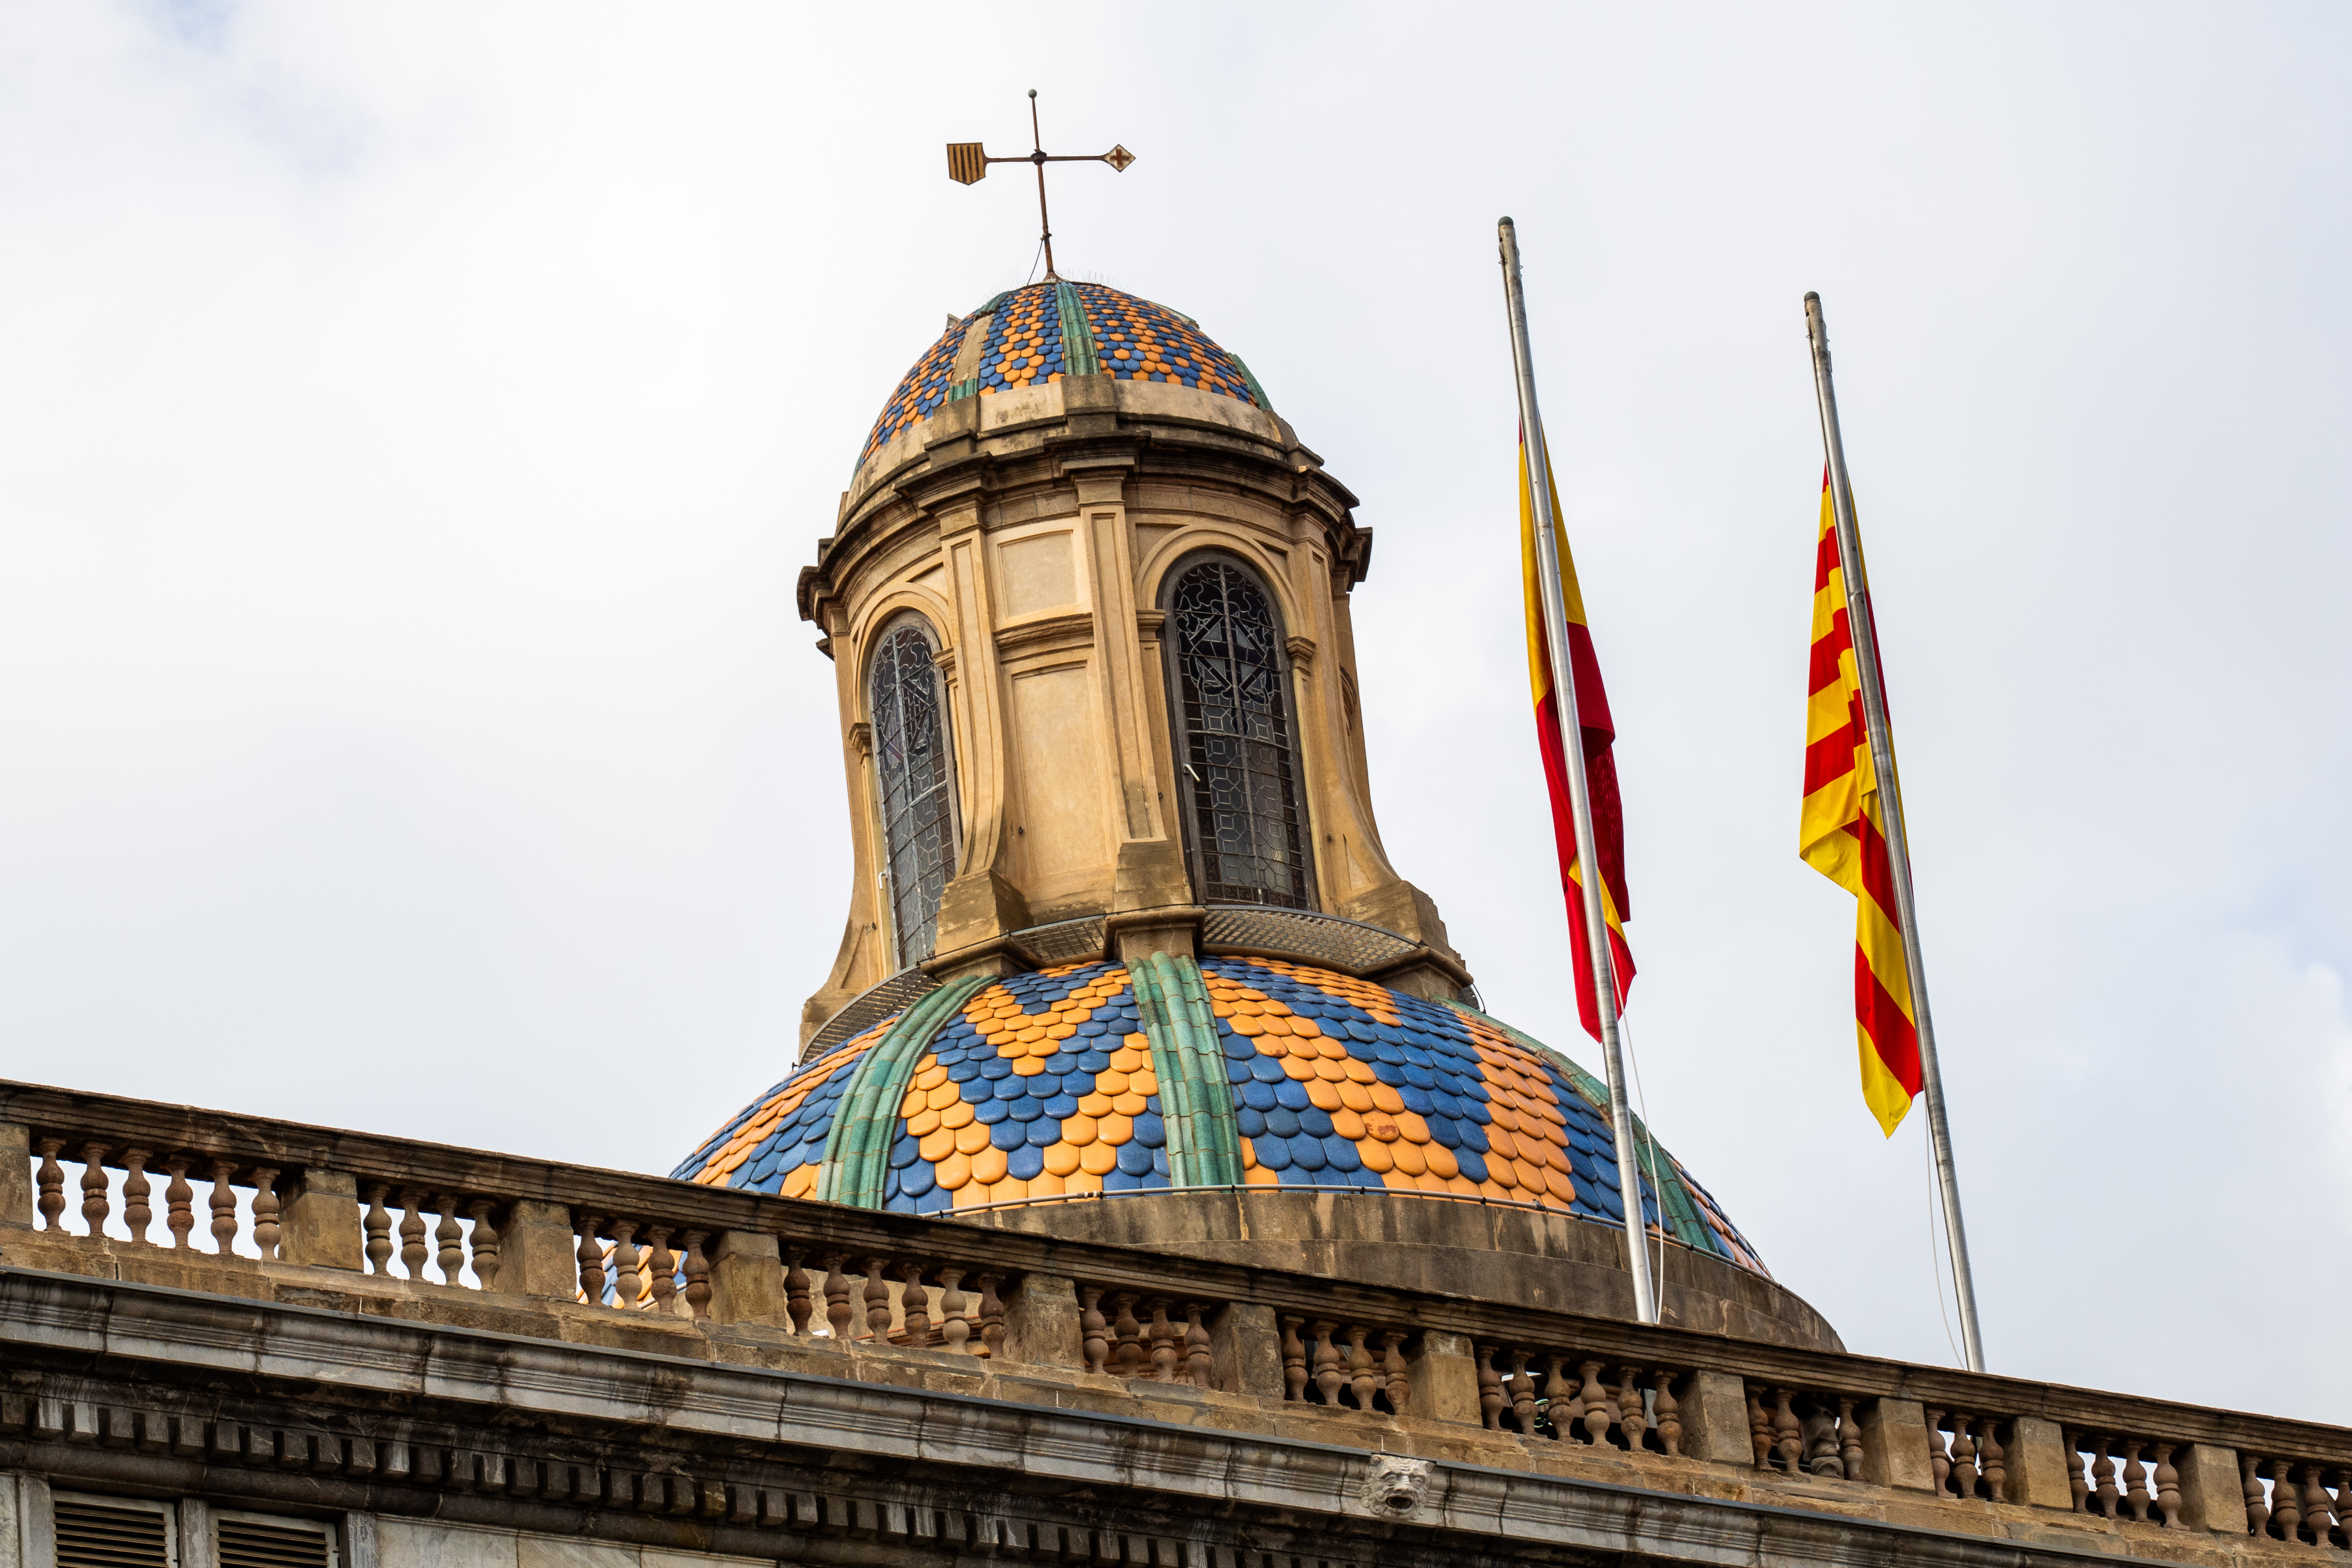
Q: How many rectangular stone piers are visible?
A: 11